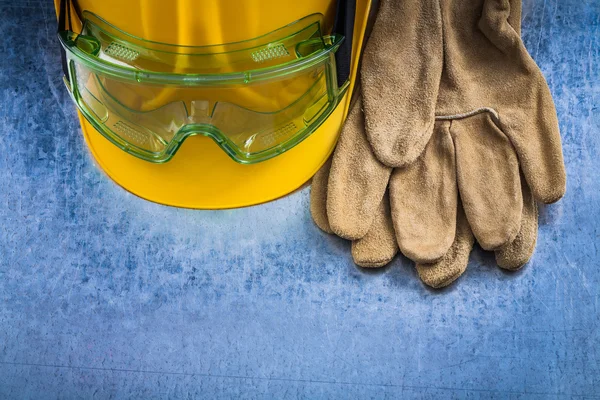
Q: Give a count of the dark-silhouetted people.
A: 0